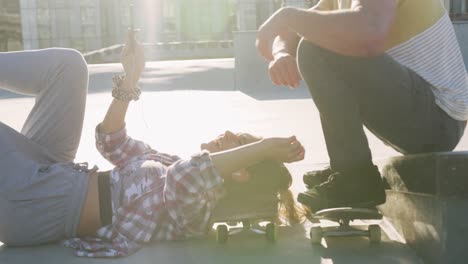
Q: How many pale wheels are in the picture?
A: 4